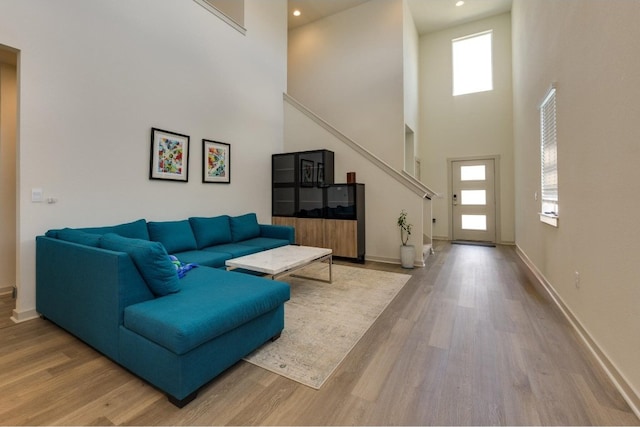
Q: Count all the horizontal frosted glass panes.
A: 3